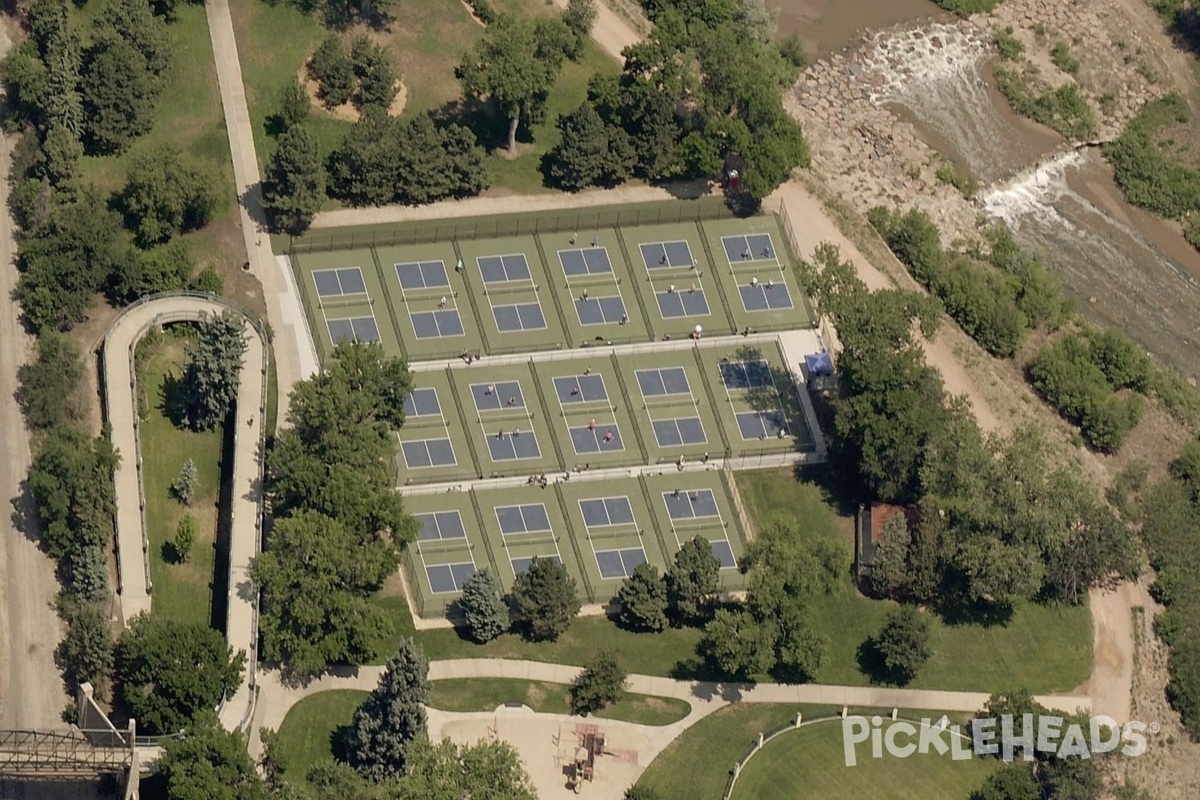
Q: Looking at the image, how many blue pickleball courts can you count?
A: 15